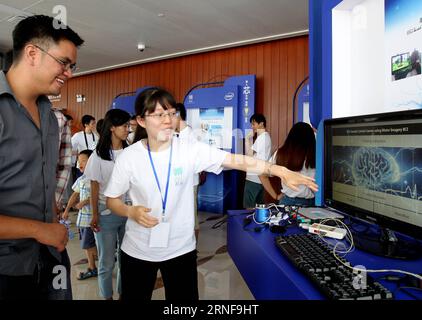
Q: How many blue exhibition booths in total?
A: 4